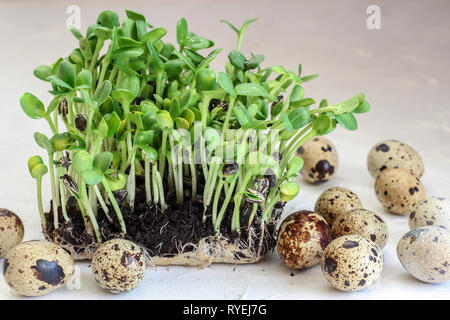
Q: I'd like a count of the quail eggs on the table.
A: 12